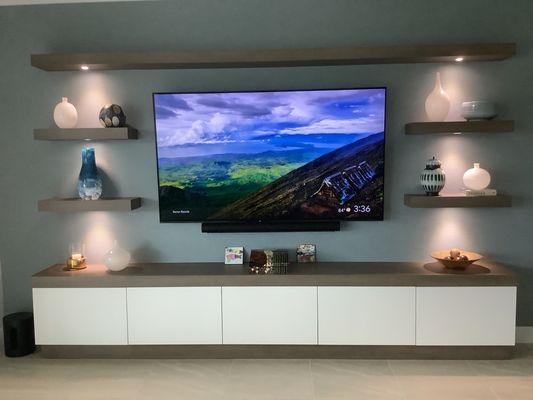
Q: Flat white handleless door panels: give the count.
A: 5